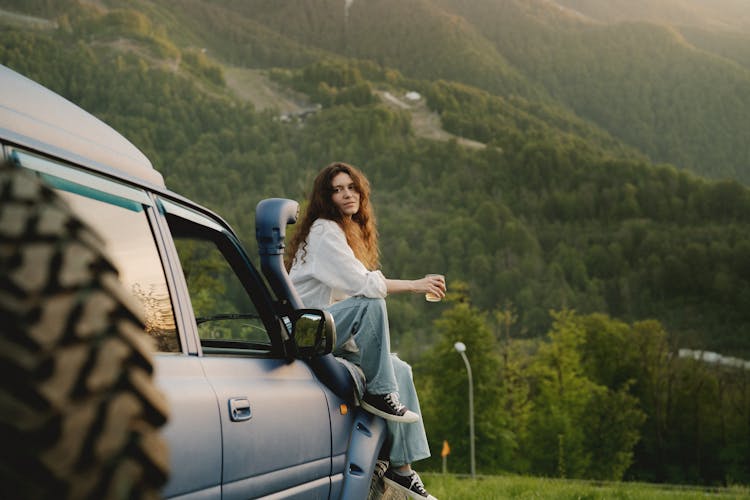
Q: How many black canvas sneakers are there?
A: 2